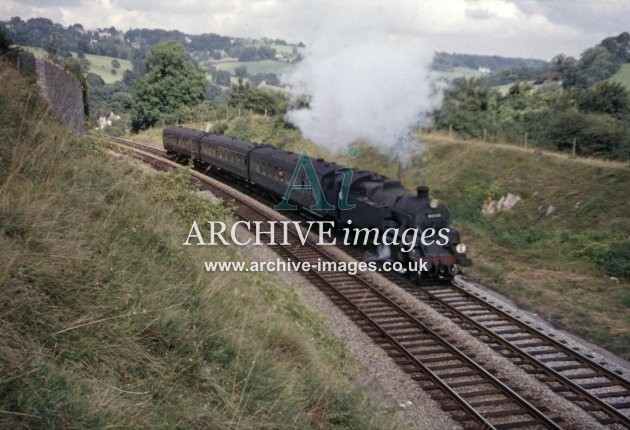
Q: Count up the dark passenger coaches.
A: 3